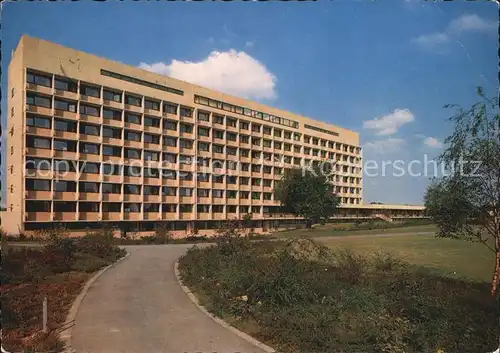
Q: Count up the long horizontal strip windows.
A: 3